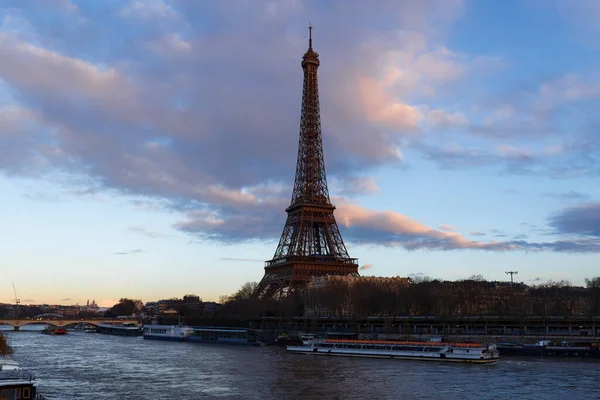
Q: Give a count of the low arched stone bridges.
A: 1